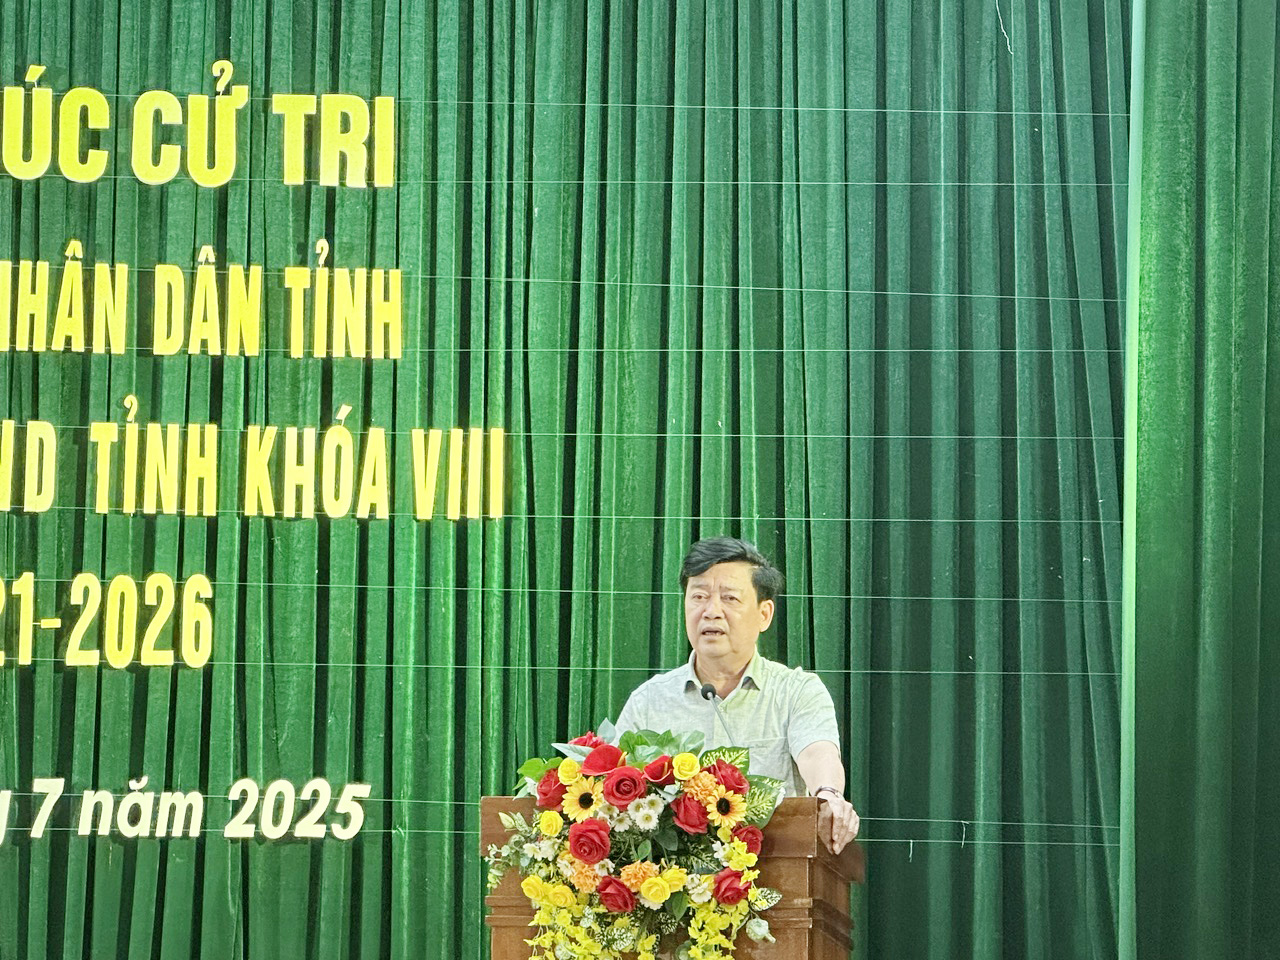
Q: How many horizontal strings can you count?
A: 10